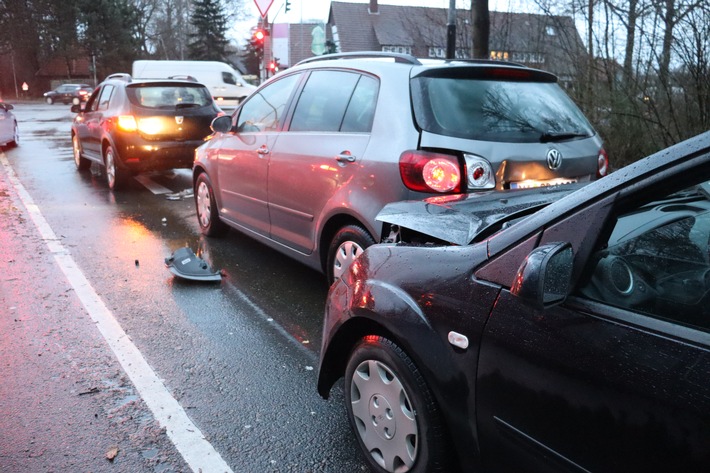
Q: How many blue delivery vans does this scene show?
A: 0